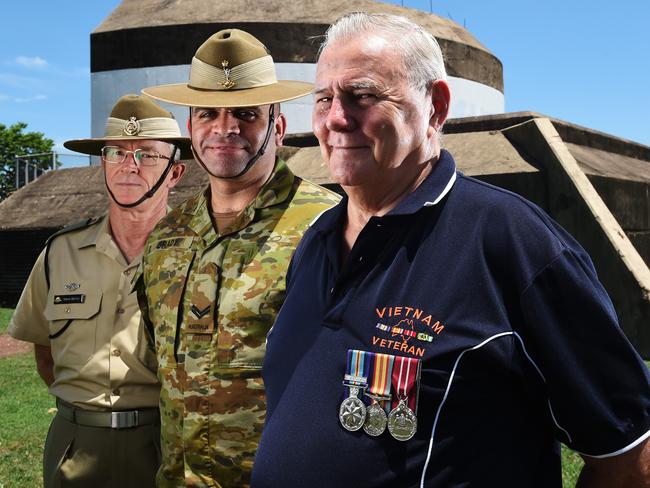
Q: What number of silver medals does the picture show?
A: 3